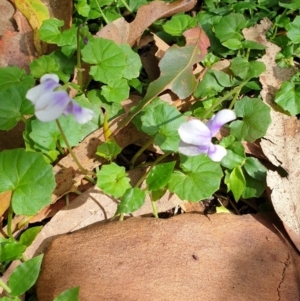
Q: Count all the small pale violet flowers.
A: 2